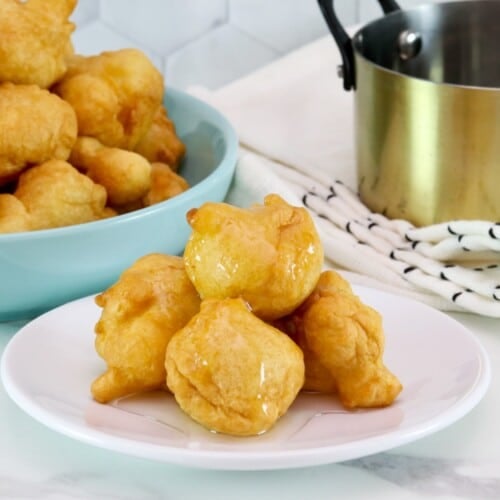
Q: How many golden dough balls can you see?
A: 12